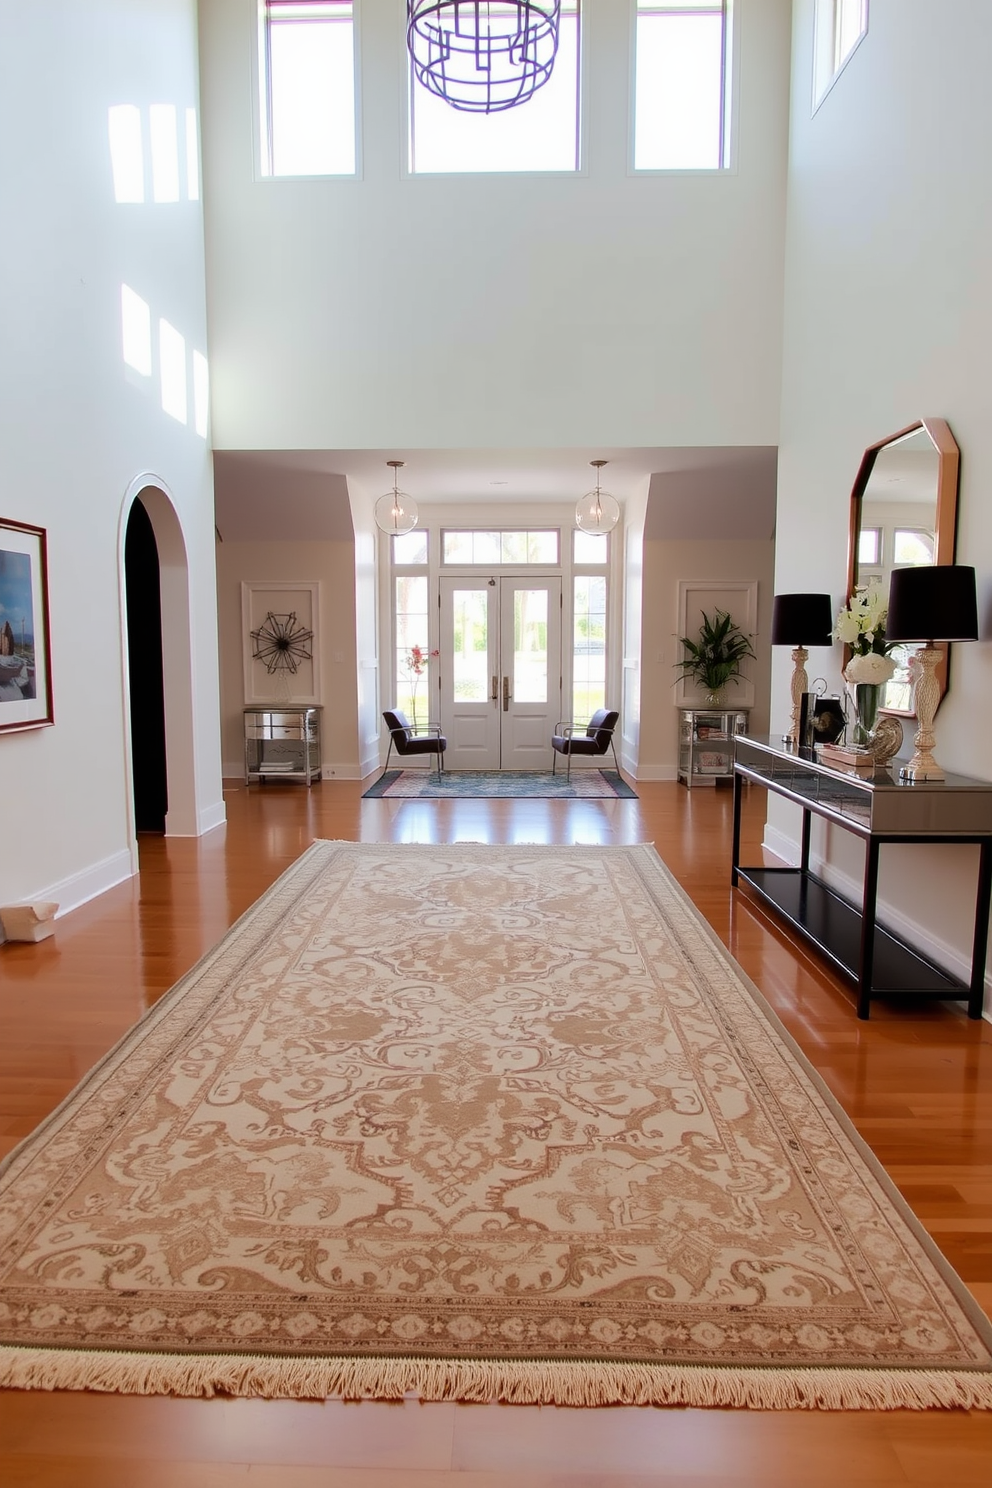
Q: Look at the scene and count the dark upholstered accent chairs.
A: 2